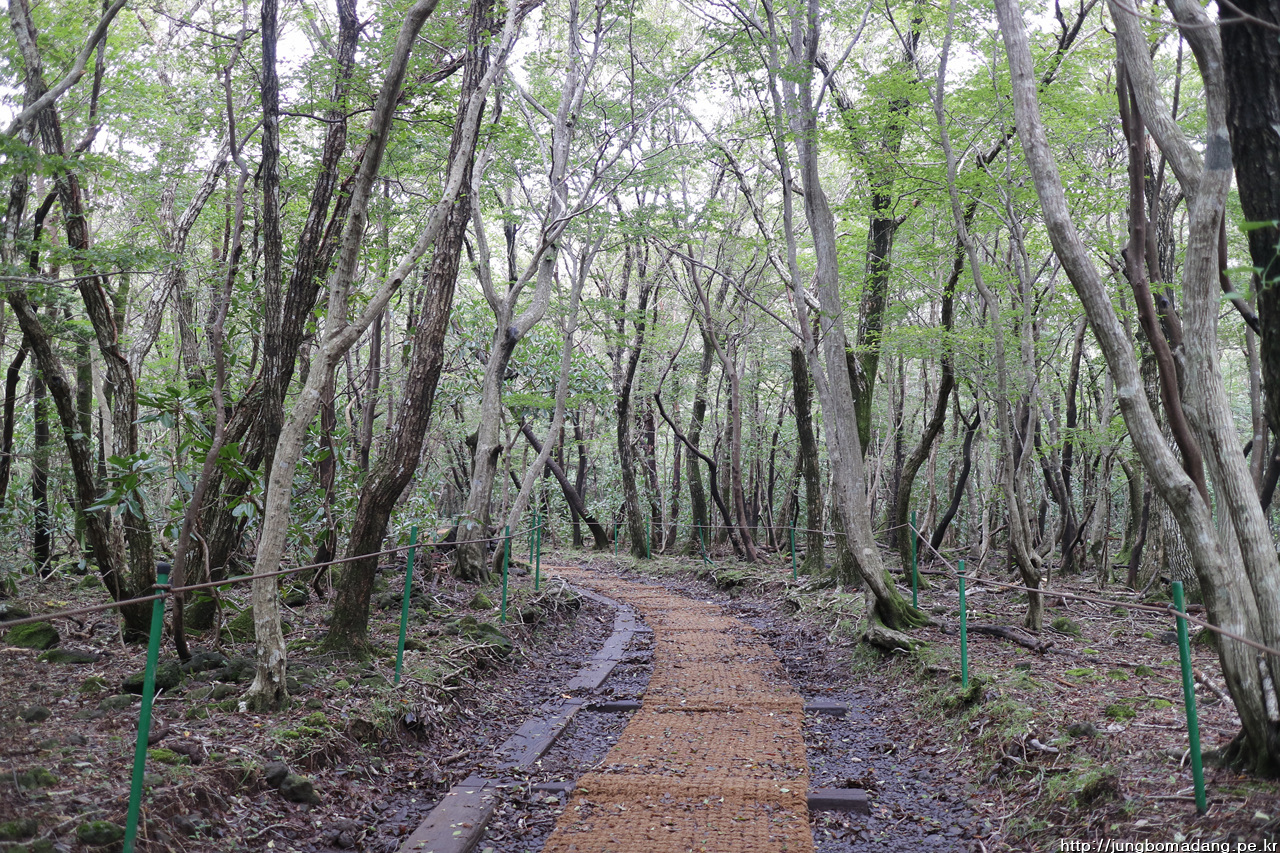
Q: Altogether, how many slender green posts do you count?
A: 12